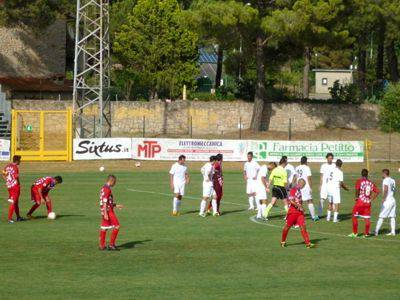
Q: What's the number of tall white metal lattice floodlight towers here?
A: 1